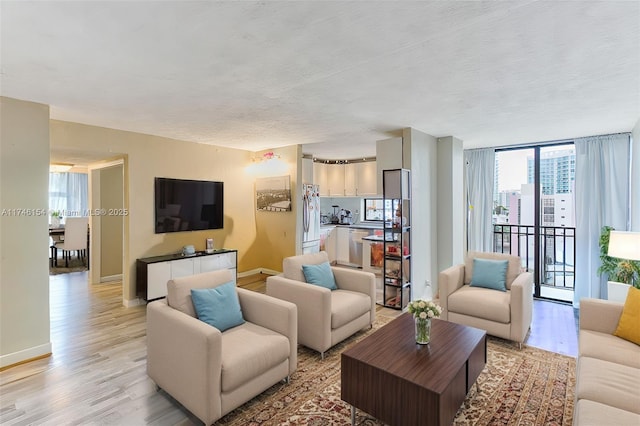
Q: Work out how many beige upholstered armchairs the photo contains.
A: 3